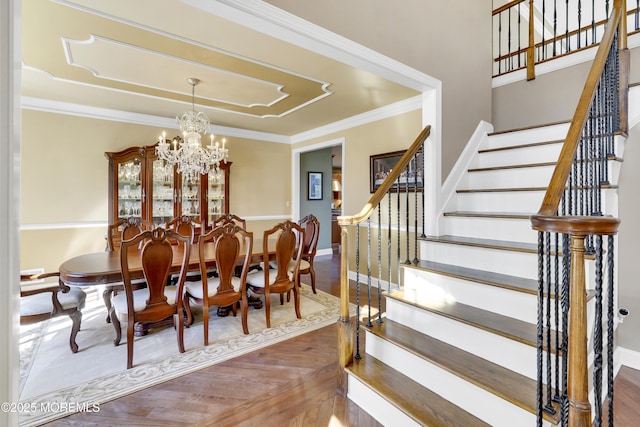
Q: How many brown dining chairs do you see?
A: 8